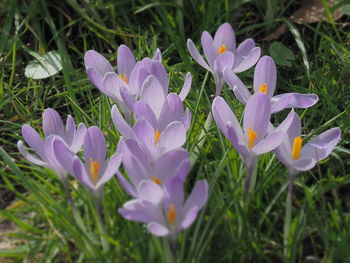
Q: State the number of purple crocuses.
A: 11